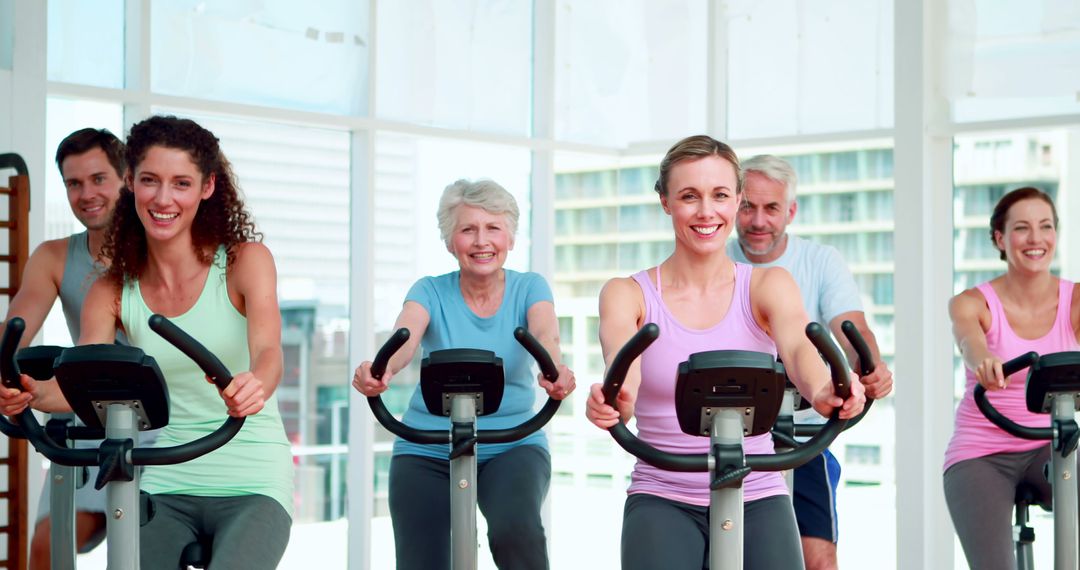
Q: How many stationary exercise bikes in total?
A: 6